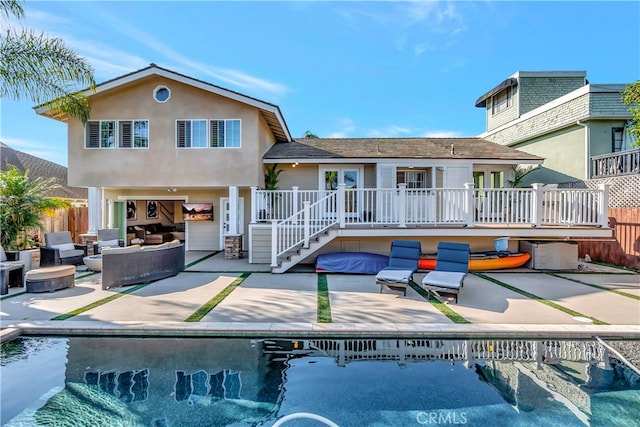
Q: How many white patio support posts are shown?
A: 2